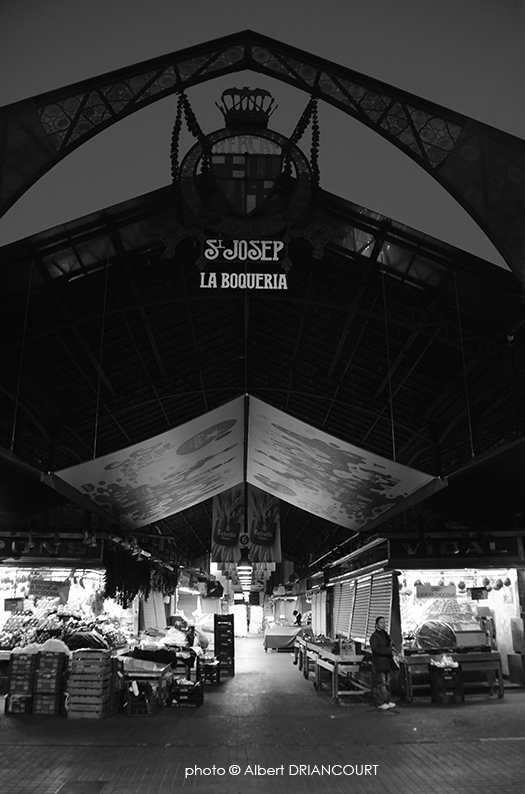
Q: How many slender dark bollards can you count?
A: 0